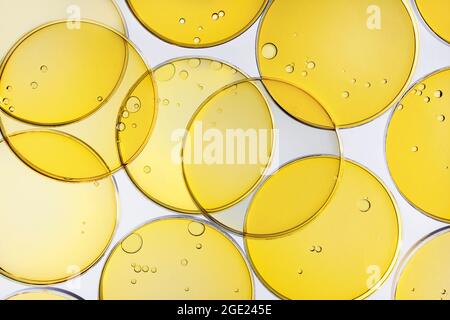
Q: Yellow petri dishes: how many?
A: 12